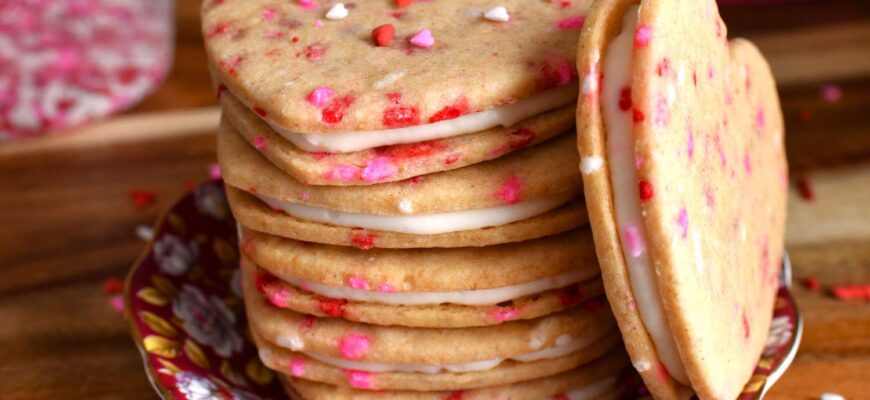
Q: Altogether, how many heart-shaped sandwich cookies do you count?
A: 6